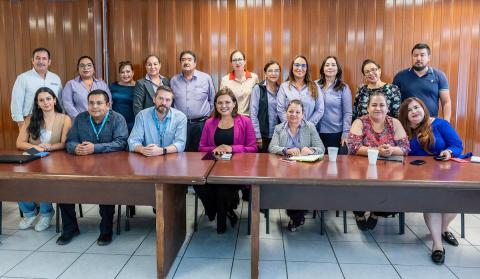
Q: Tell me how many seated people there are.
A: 7